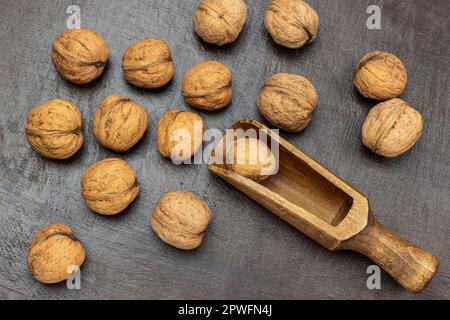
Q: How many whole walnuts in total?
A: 15